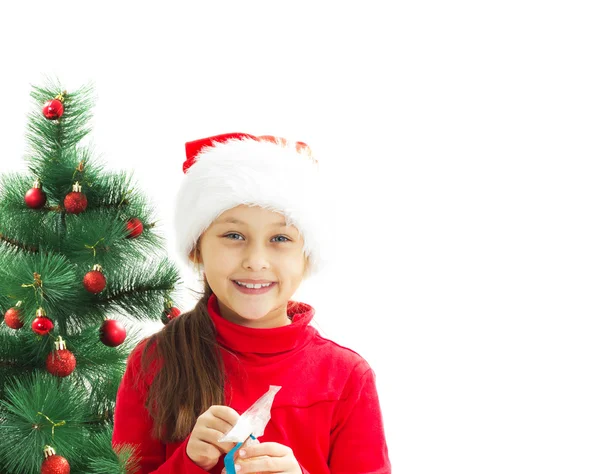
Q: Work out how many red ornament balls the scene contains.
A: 11